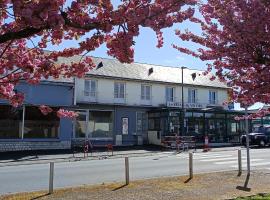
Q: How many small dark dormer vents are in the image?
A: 3